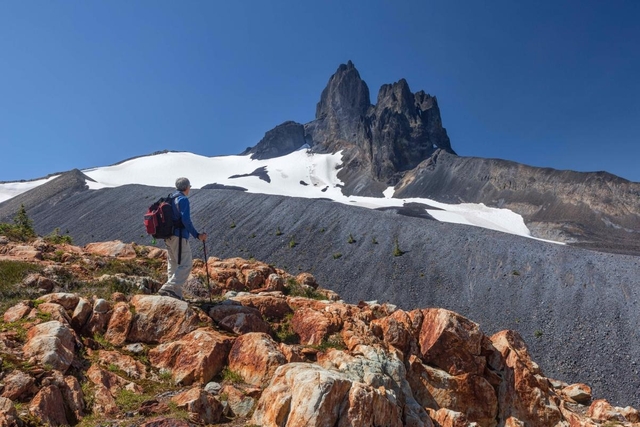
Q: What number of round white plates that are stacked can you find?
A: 0